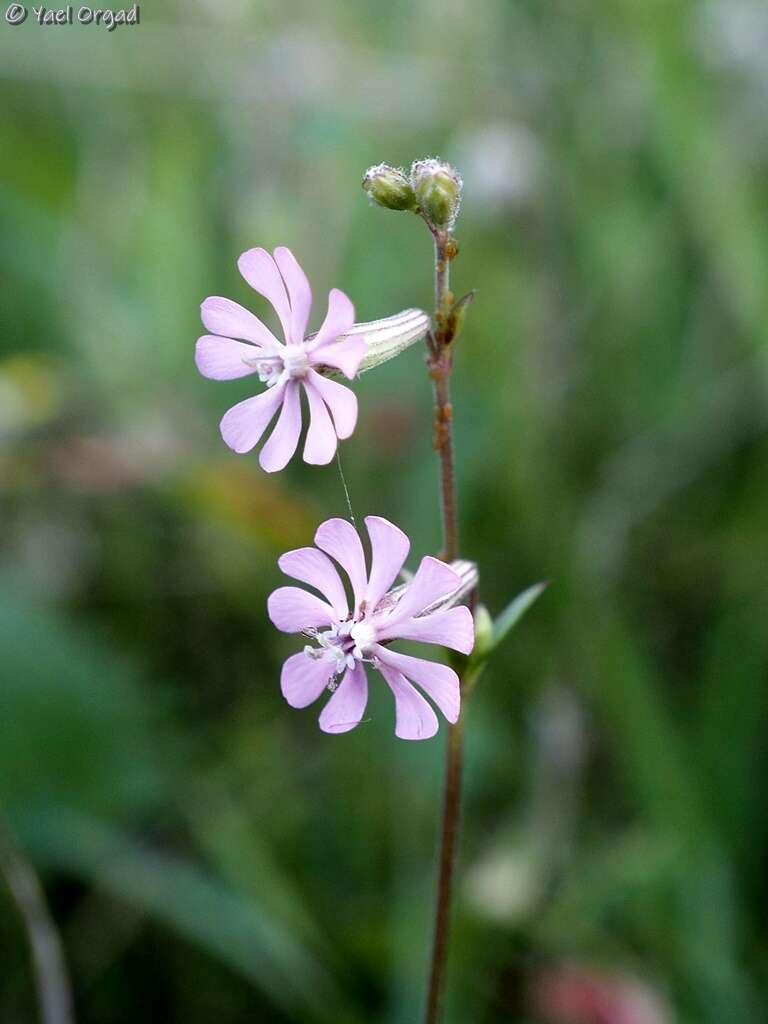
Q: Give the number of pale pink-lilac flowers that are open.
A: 2